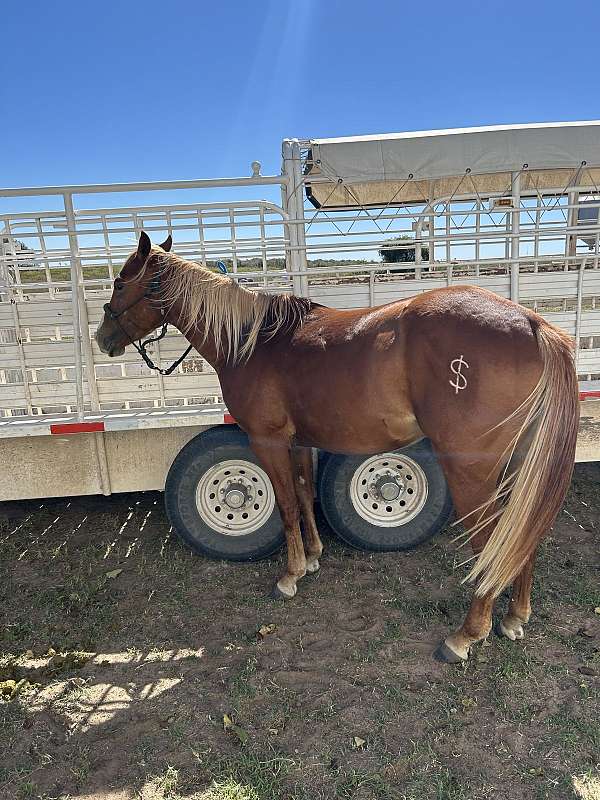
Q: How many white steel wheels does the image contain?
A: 2